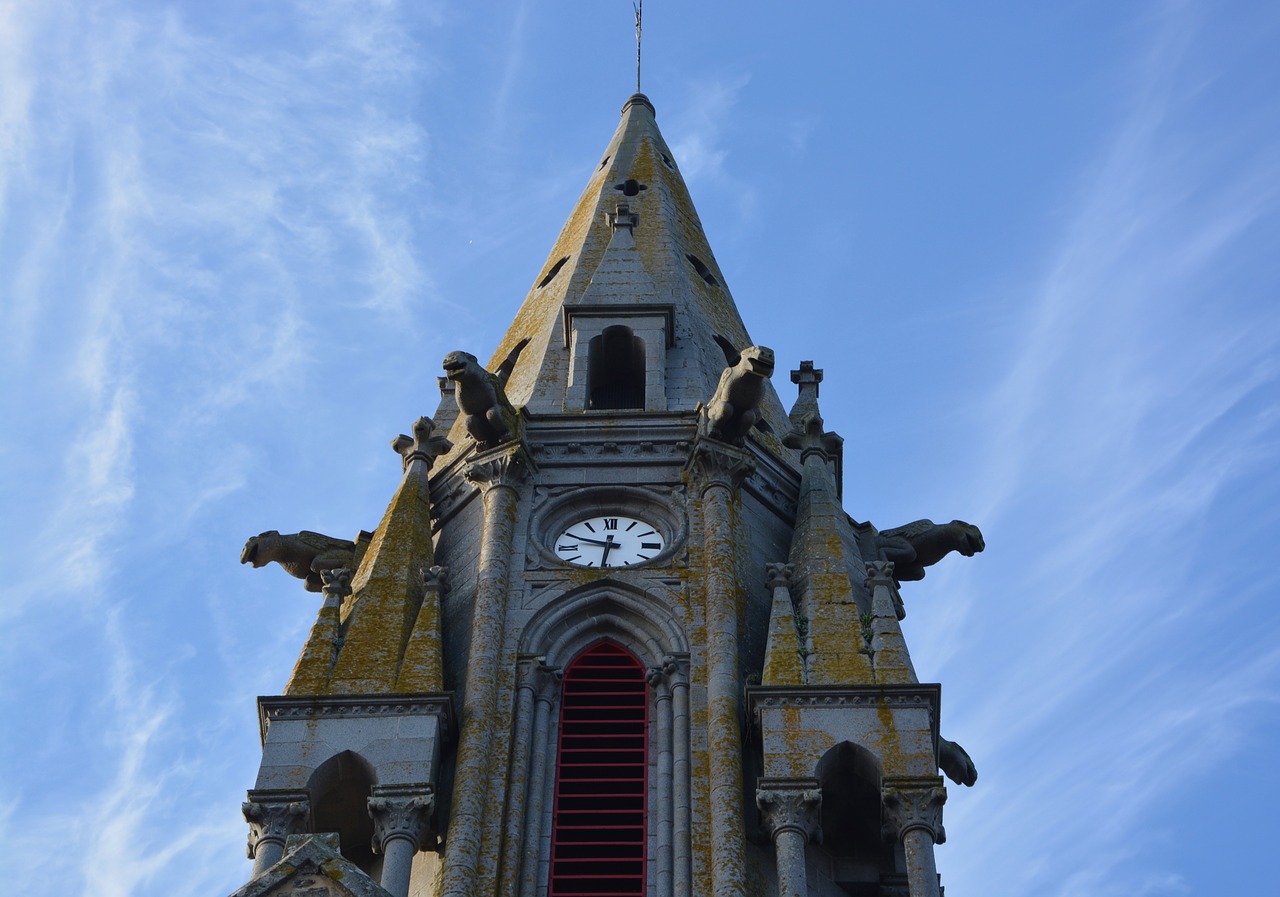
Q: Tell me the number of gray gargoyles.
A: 5